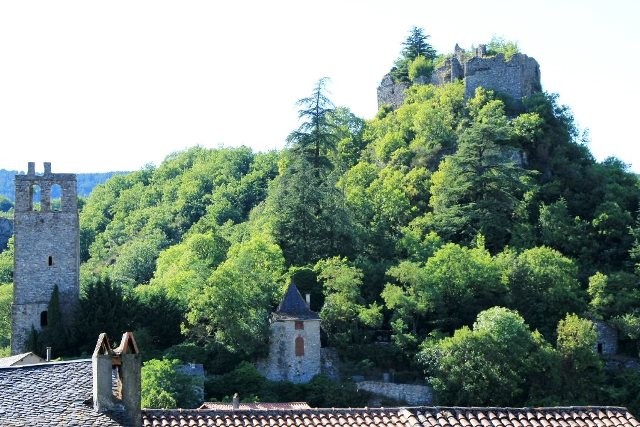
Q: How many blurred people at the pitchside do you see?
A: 0